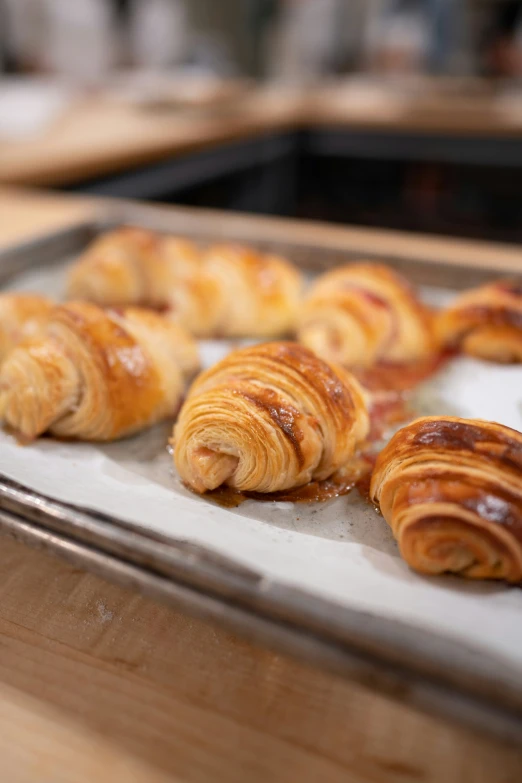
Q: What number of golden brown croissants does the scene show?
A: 8